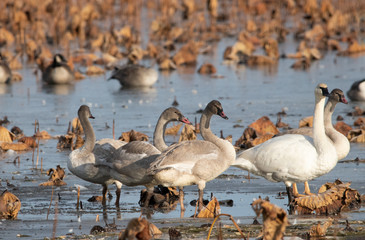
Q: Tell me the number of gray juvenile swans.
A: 4